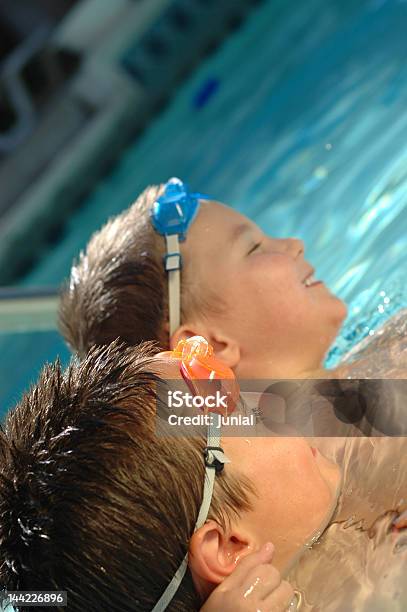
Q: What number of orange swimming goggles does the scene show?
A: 1